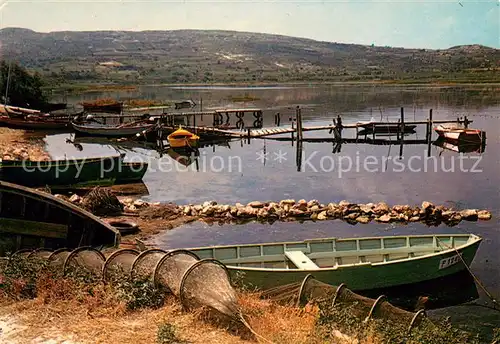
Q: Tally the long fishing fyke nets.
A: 2